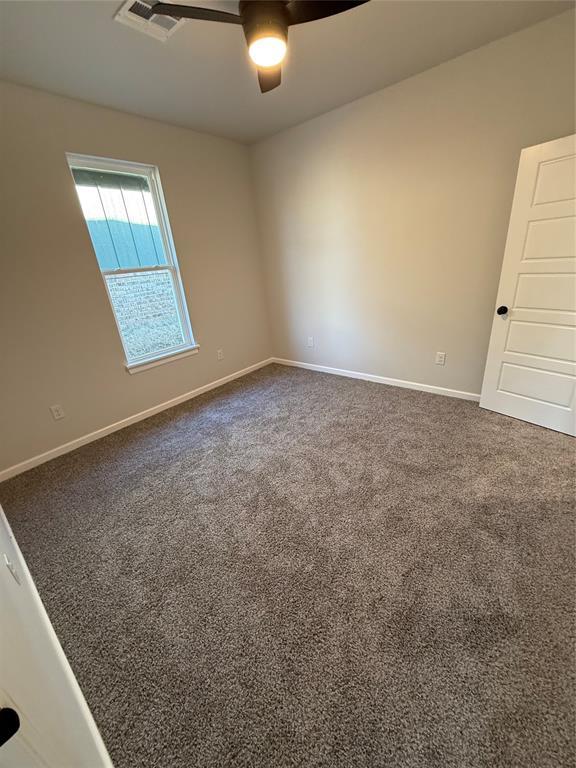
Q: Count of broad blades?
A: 3